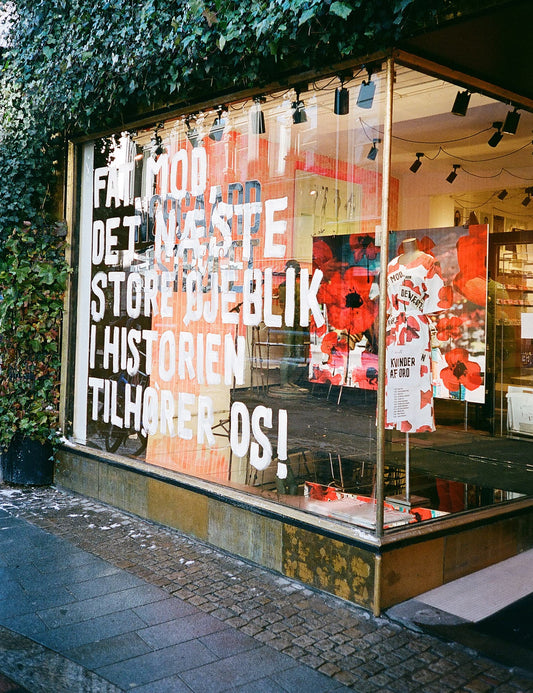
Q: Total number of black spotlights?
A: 15